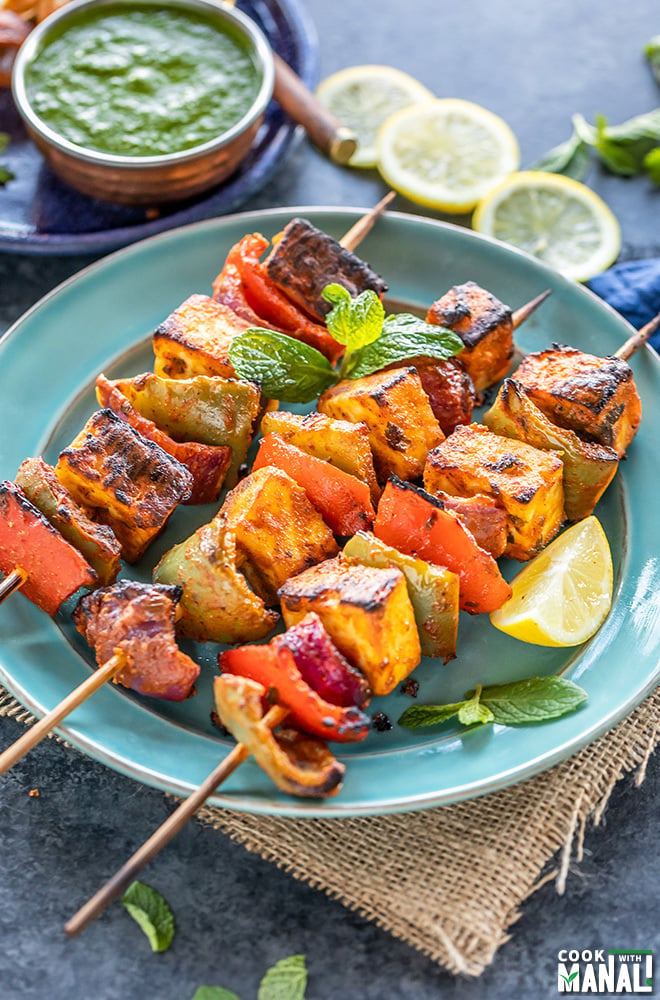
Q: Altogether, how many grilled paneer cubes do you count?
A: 9